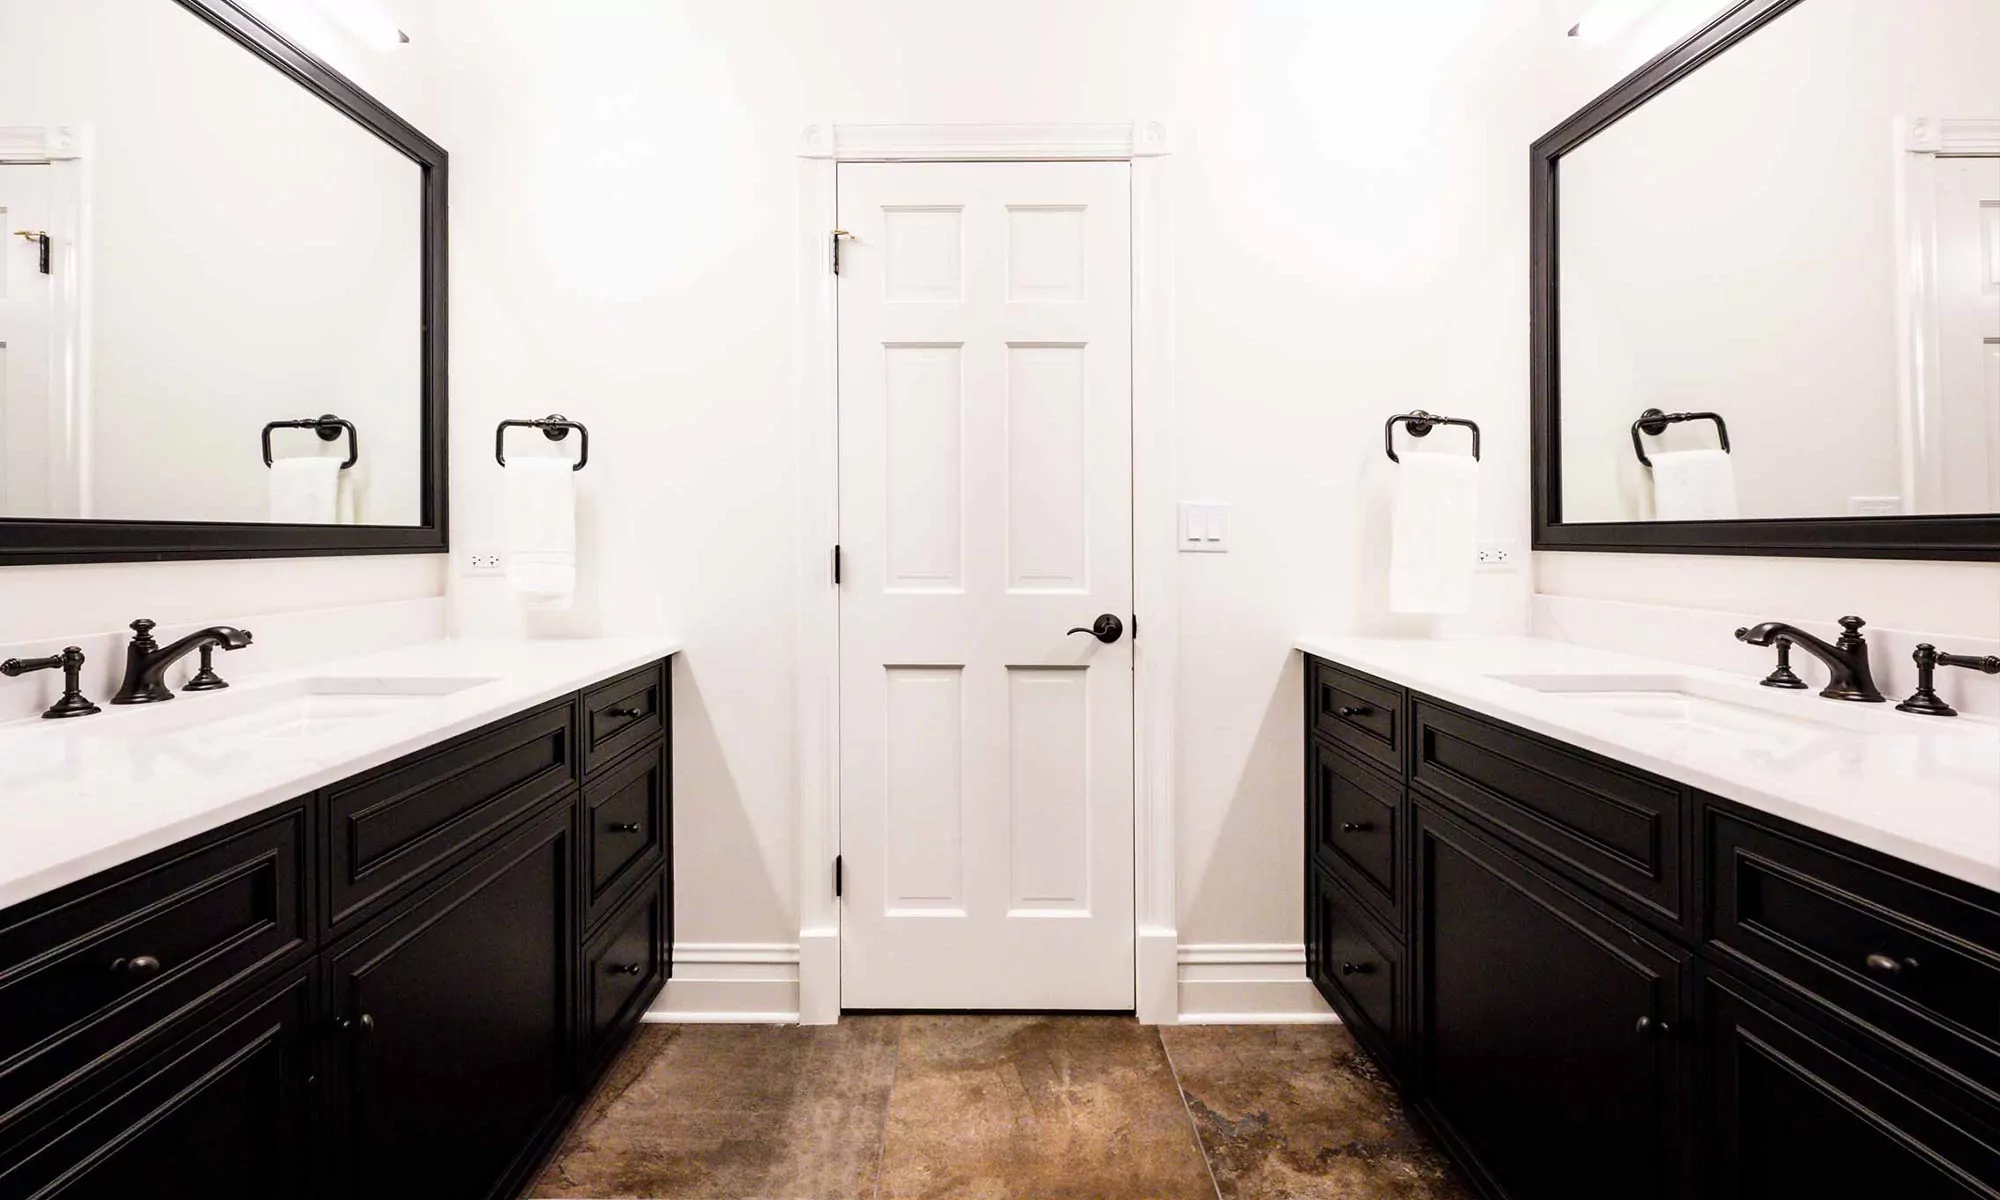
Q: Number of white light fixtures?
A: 2